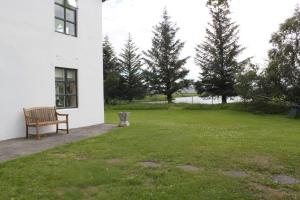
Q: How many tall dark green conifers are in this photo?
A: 4